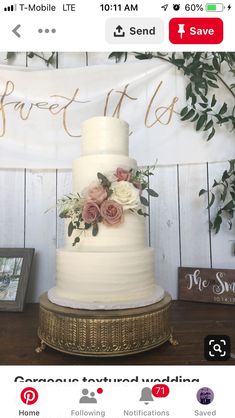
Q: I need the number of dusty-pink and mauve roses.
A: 4